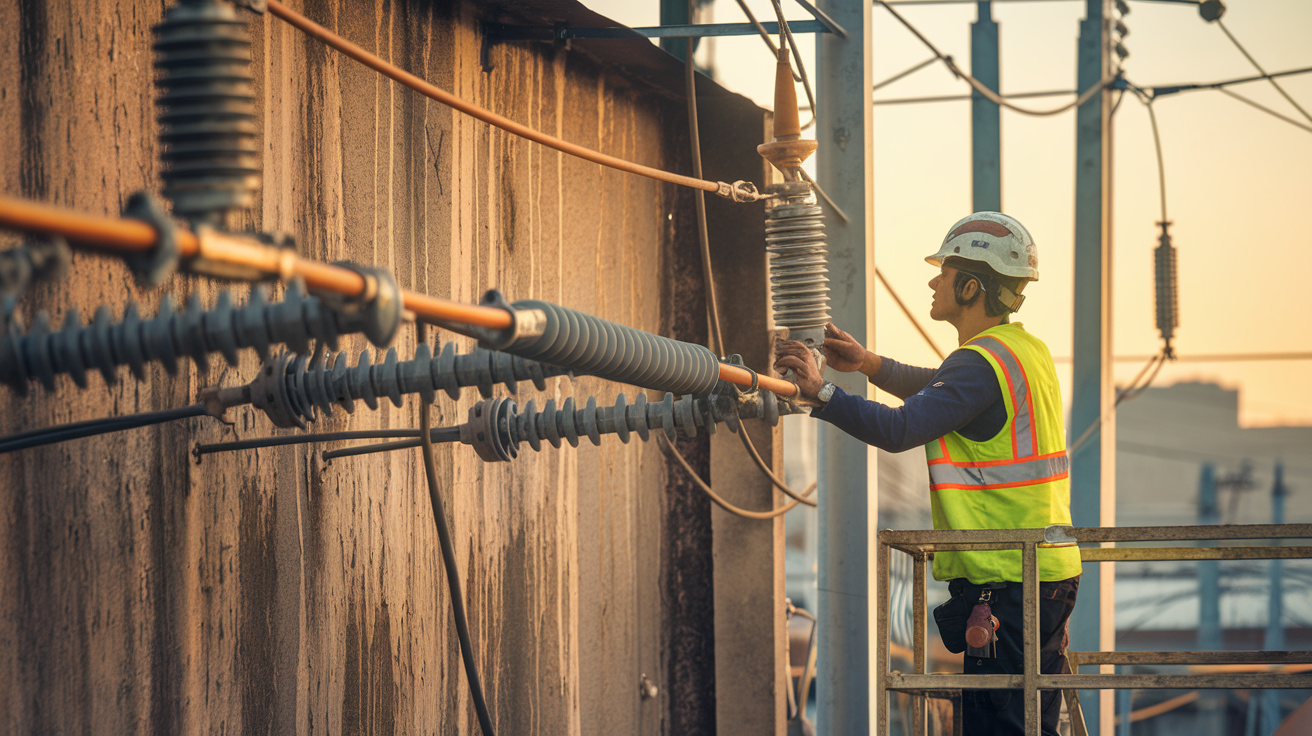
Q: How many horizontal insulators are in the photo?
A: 4